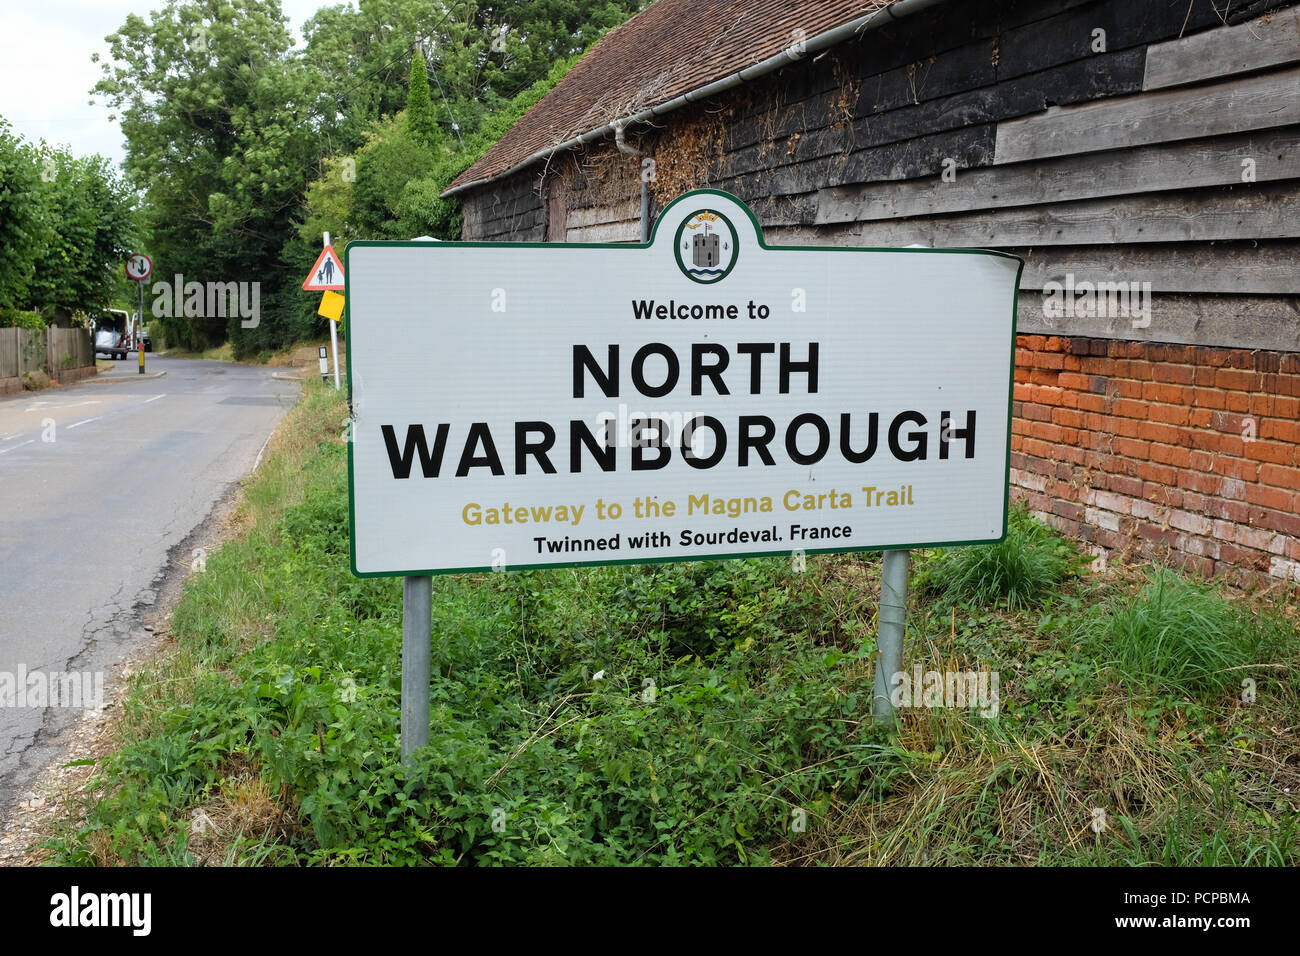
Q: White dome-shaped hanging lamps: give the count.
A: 0